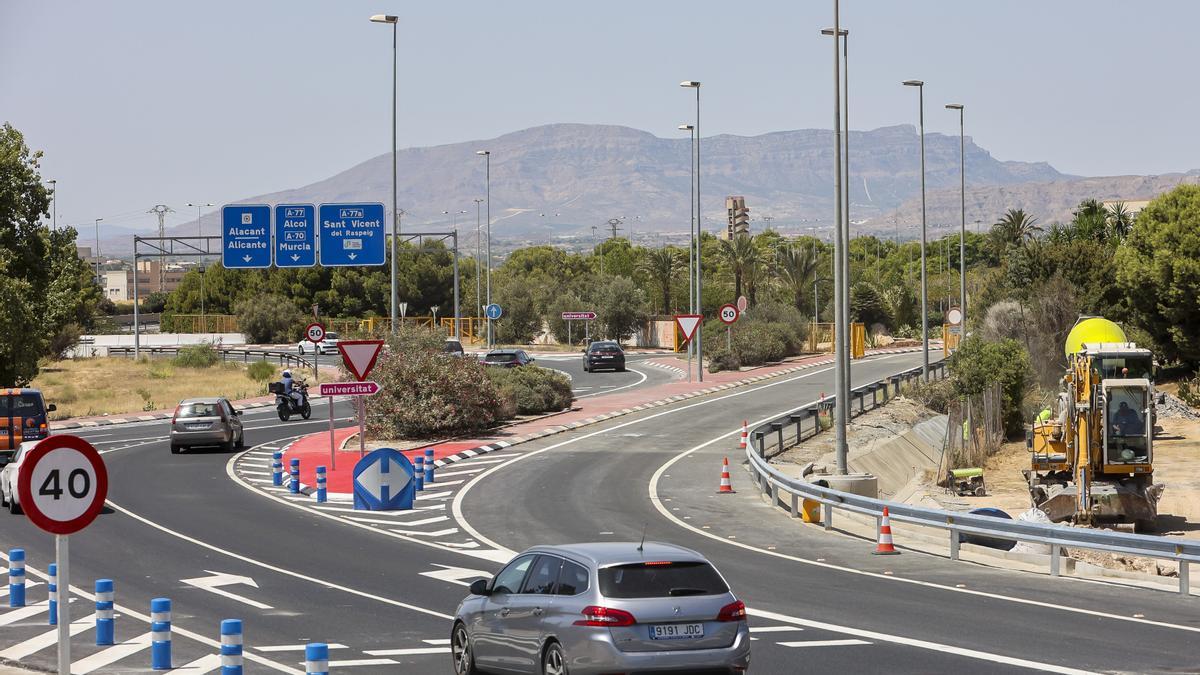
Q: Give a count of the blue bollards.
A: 11